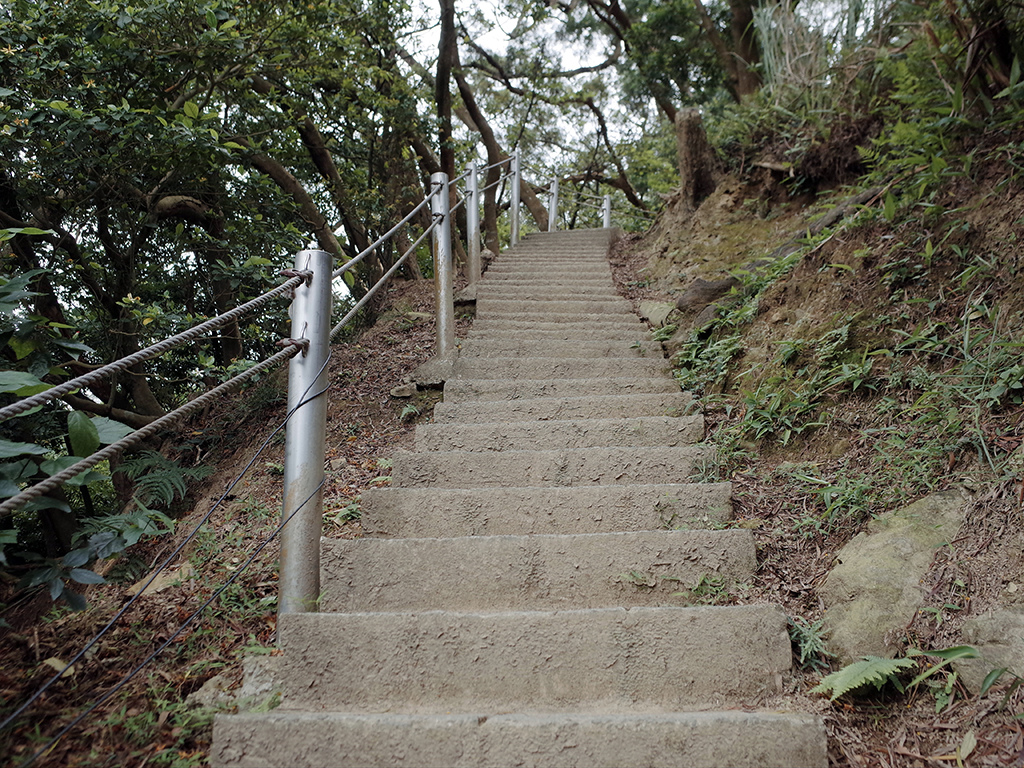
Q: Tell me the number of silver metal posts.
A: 6